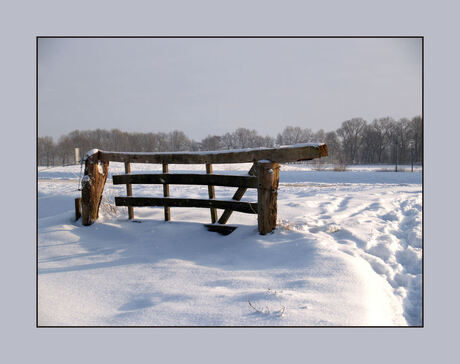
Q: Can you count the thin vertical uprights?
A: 3